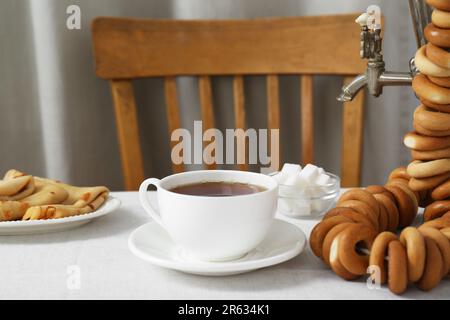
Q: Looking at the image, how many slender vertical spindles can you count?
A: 5